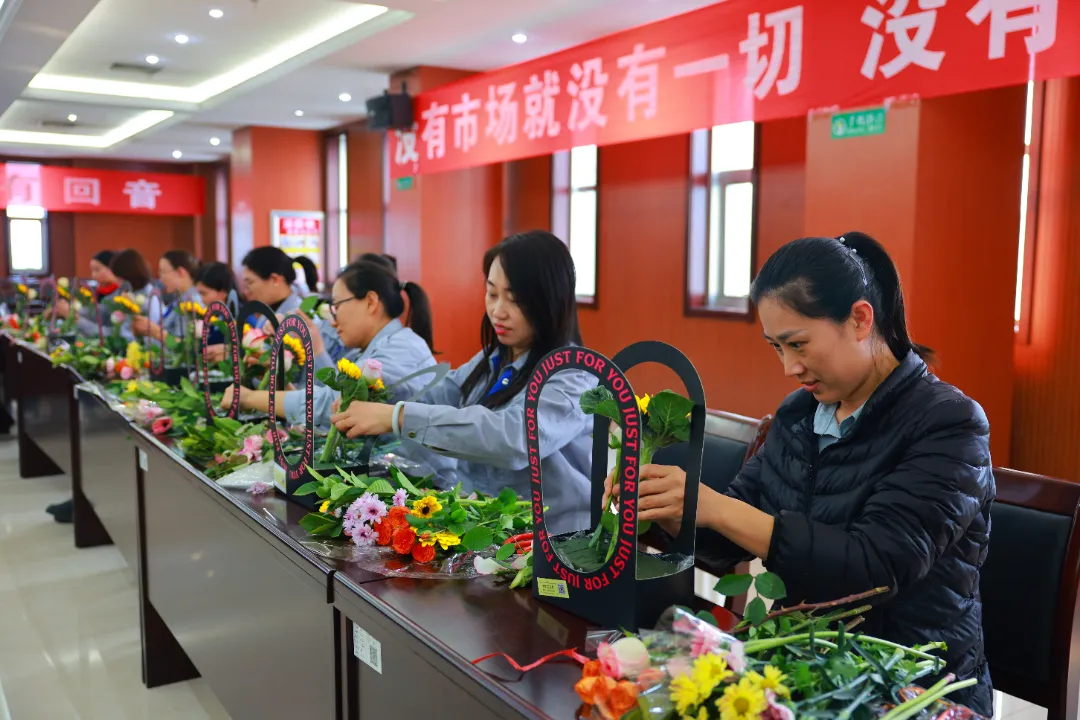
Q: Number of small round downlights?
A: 9